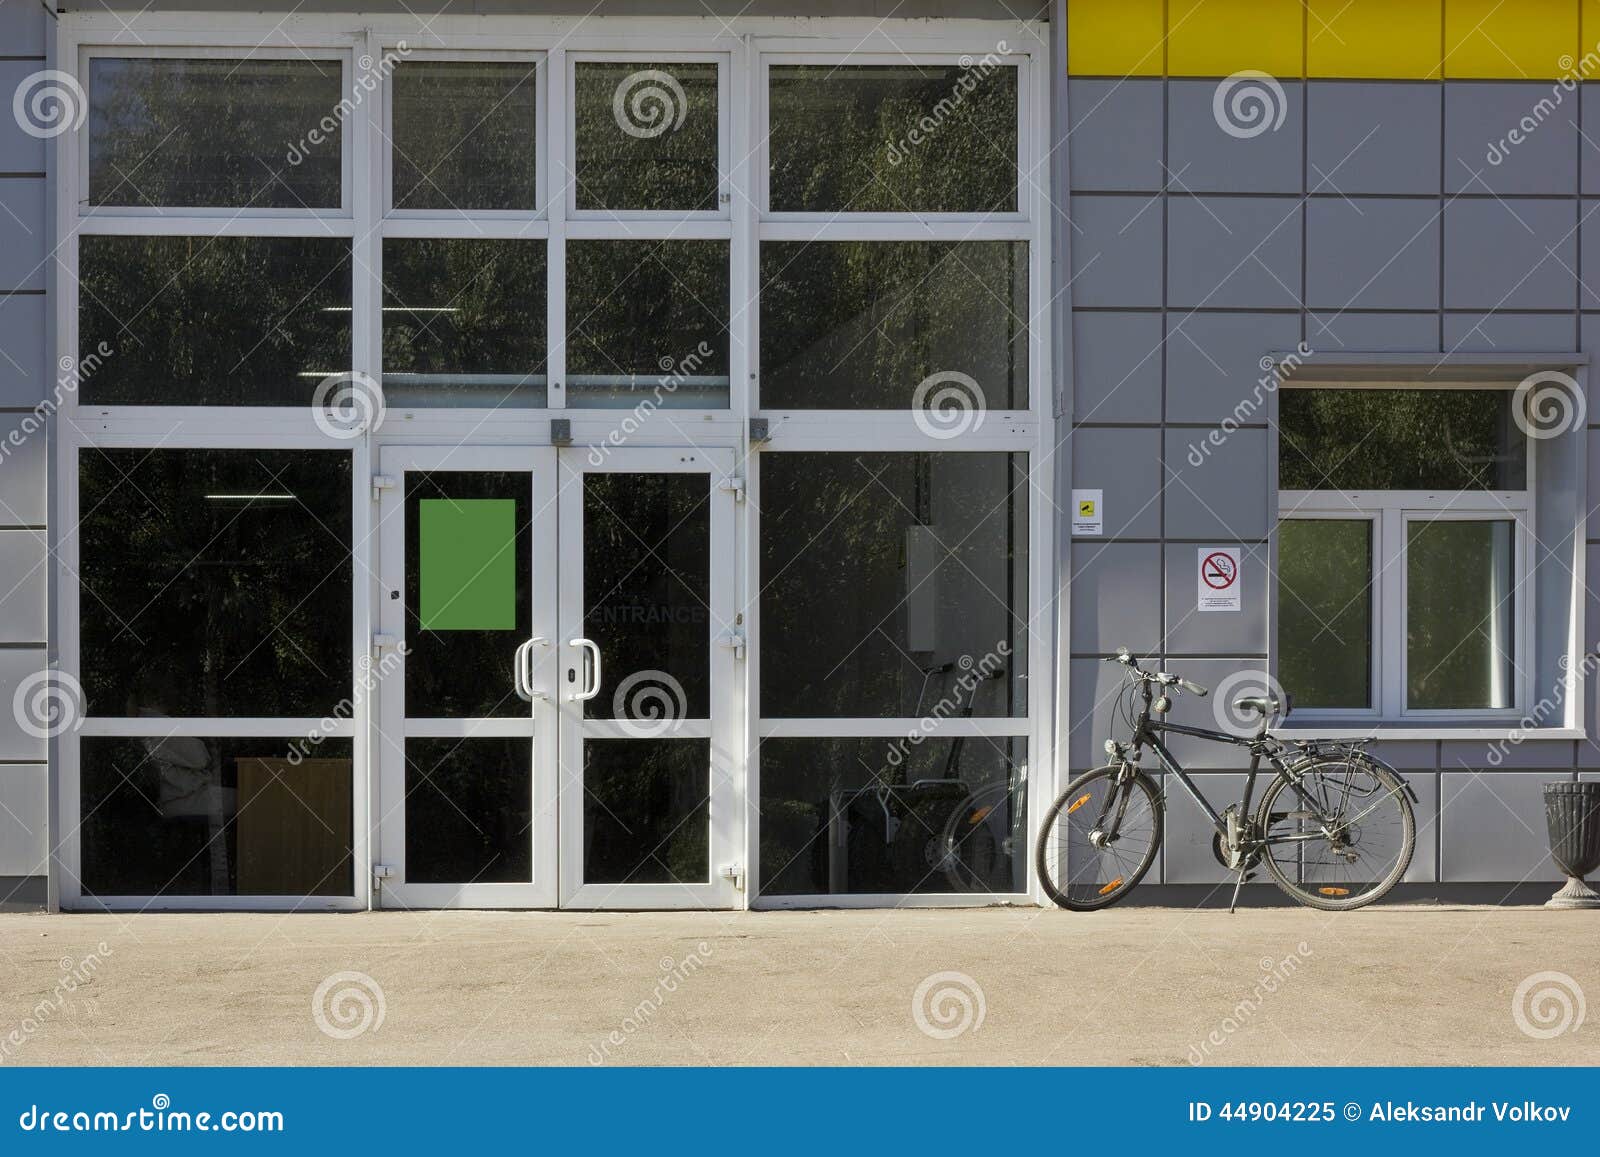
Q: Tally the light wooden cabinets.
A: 1